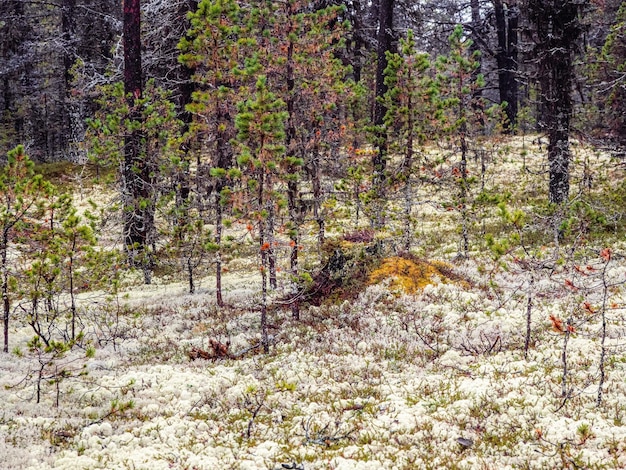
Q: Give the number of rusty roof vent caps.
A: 0